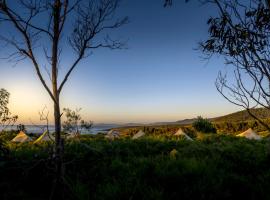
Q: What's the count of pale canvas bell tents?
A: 6